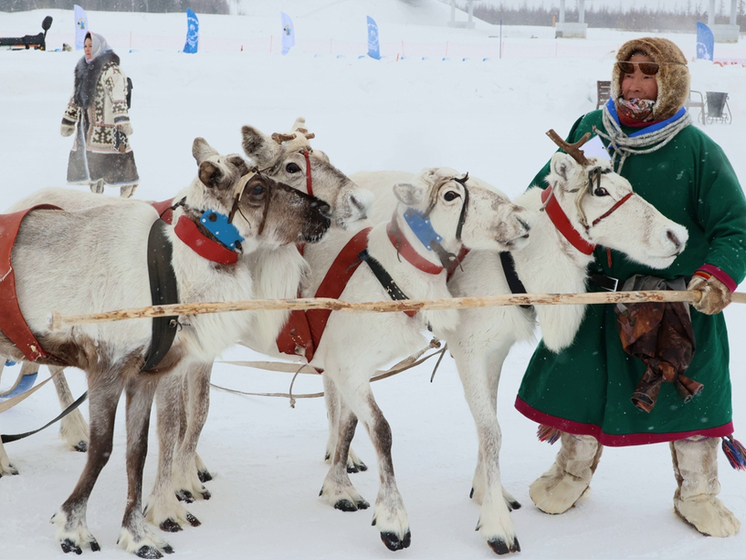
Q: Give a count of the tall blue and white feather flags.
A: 5